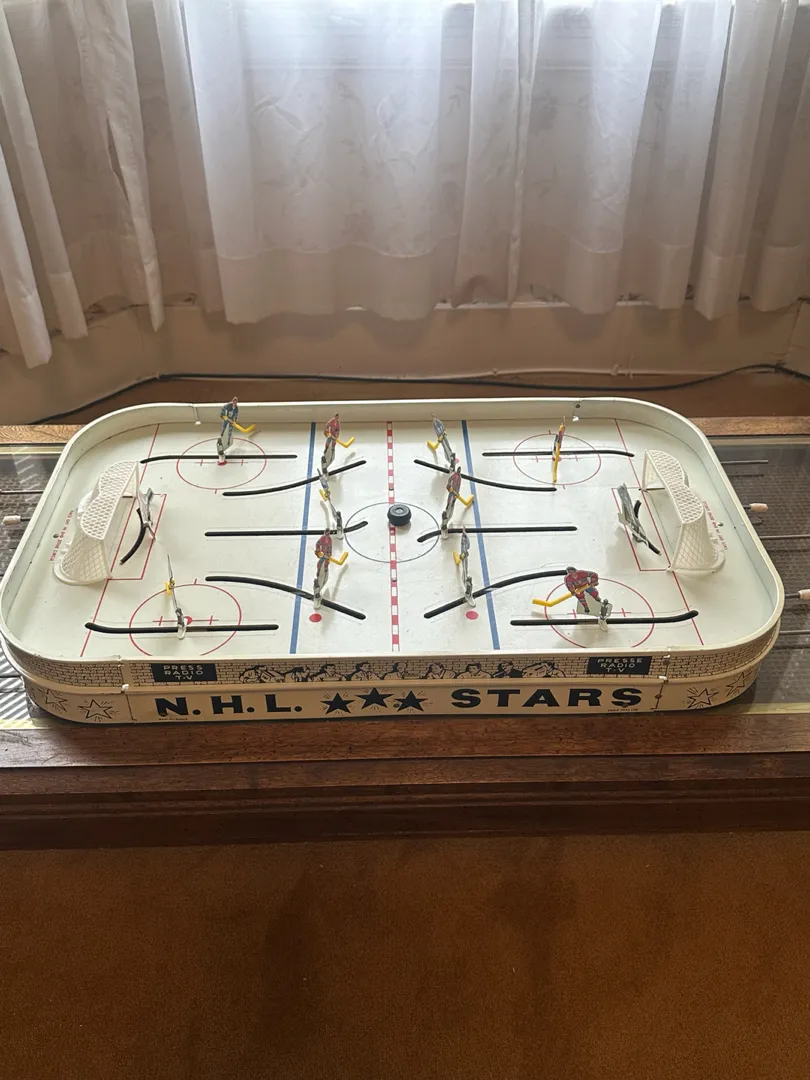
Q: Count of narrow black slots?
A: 12